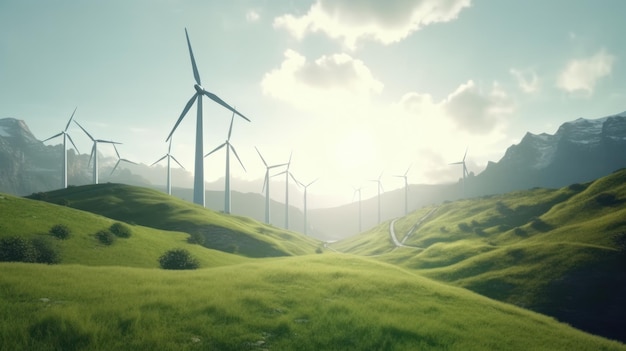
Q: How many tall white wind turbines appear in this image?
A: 13